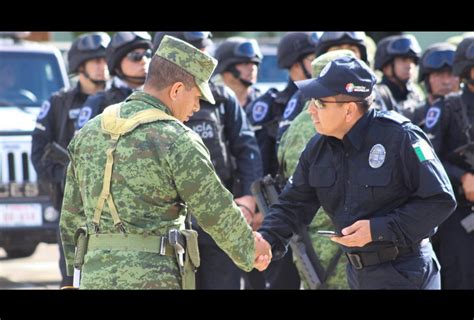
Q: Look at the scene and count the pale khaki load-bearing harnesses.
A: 1